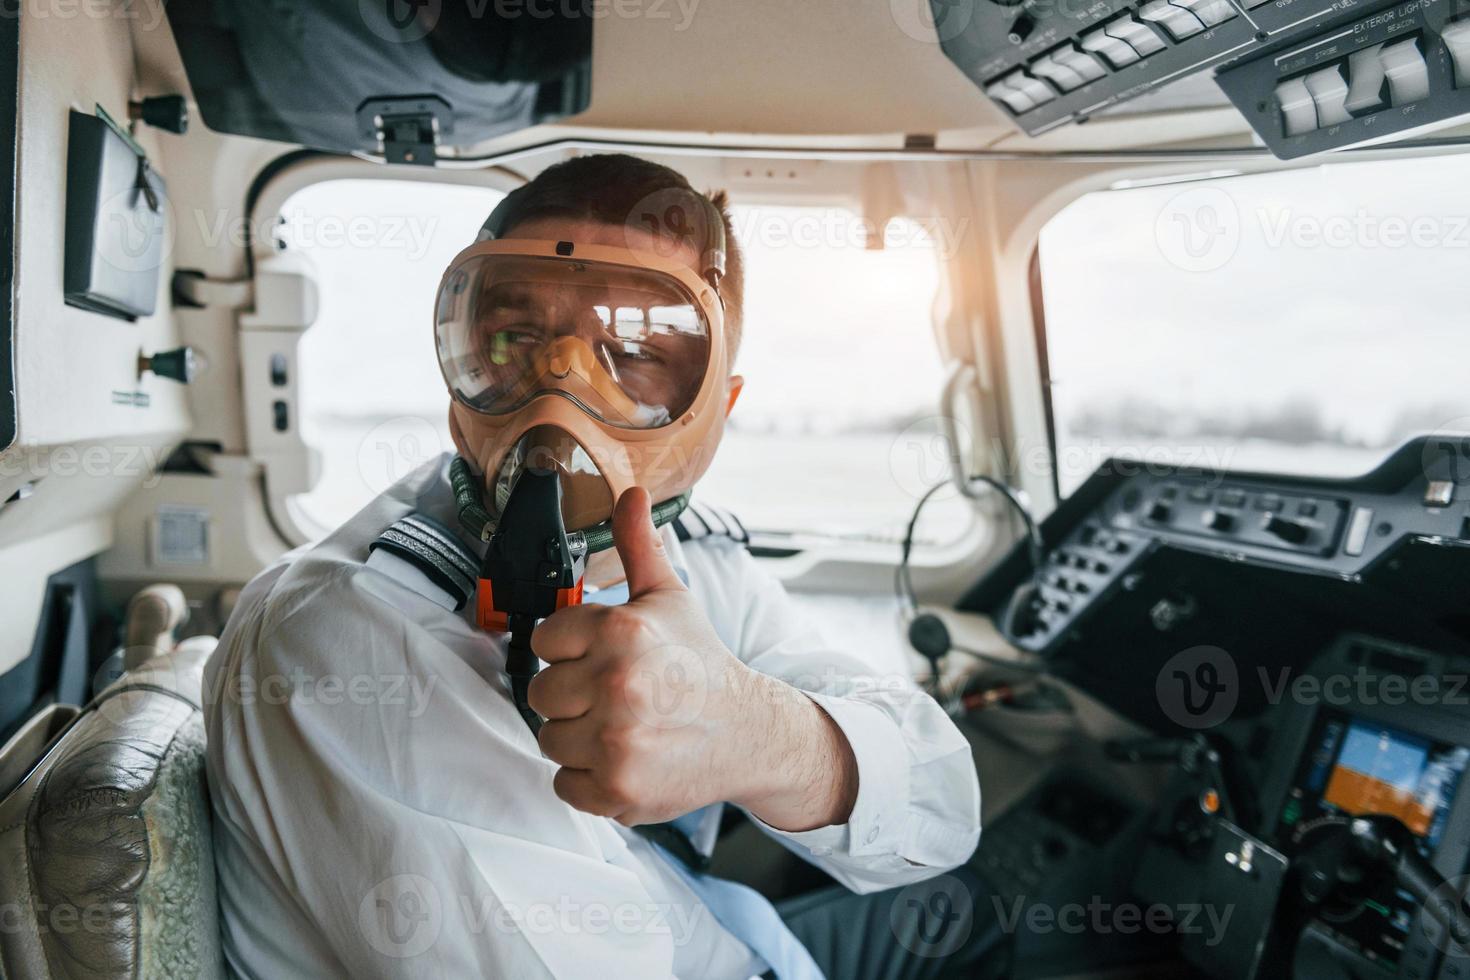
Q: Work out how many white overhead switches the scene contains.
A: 13